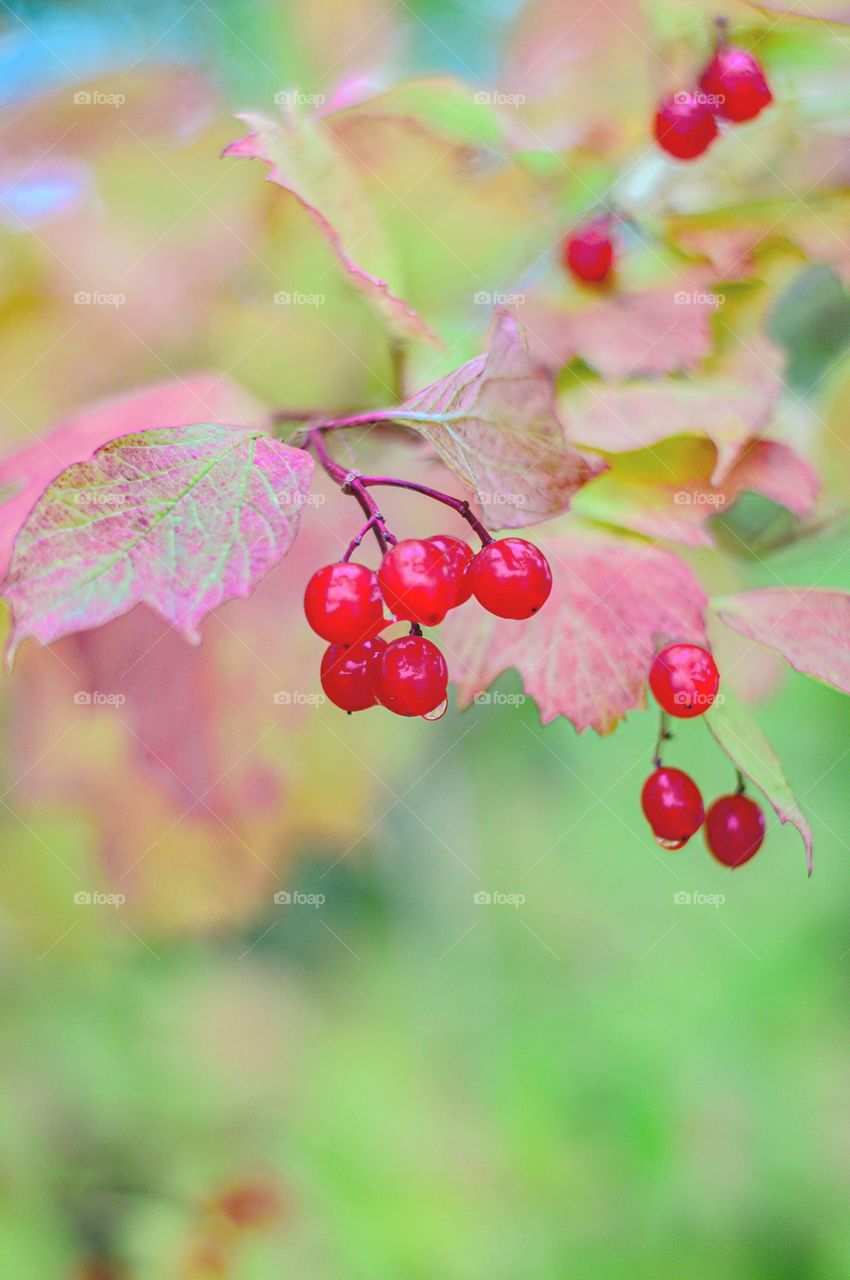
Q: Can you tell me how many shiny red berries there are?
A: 12